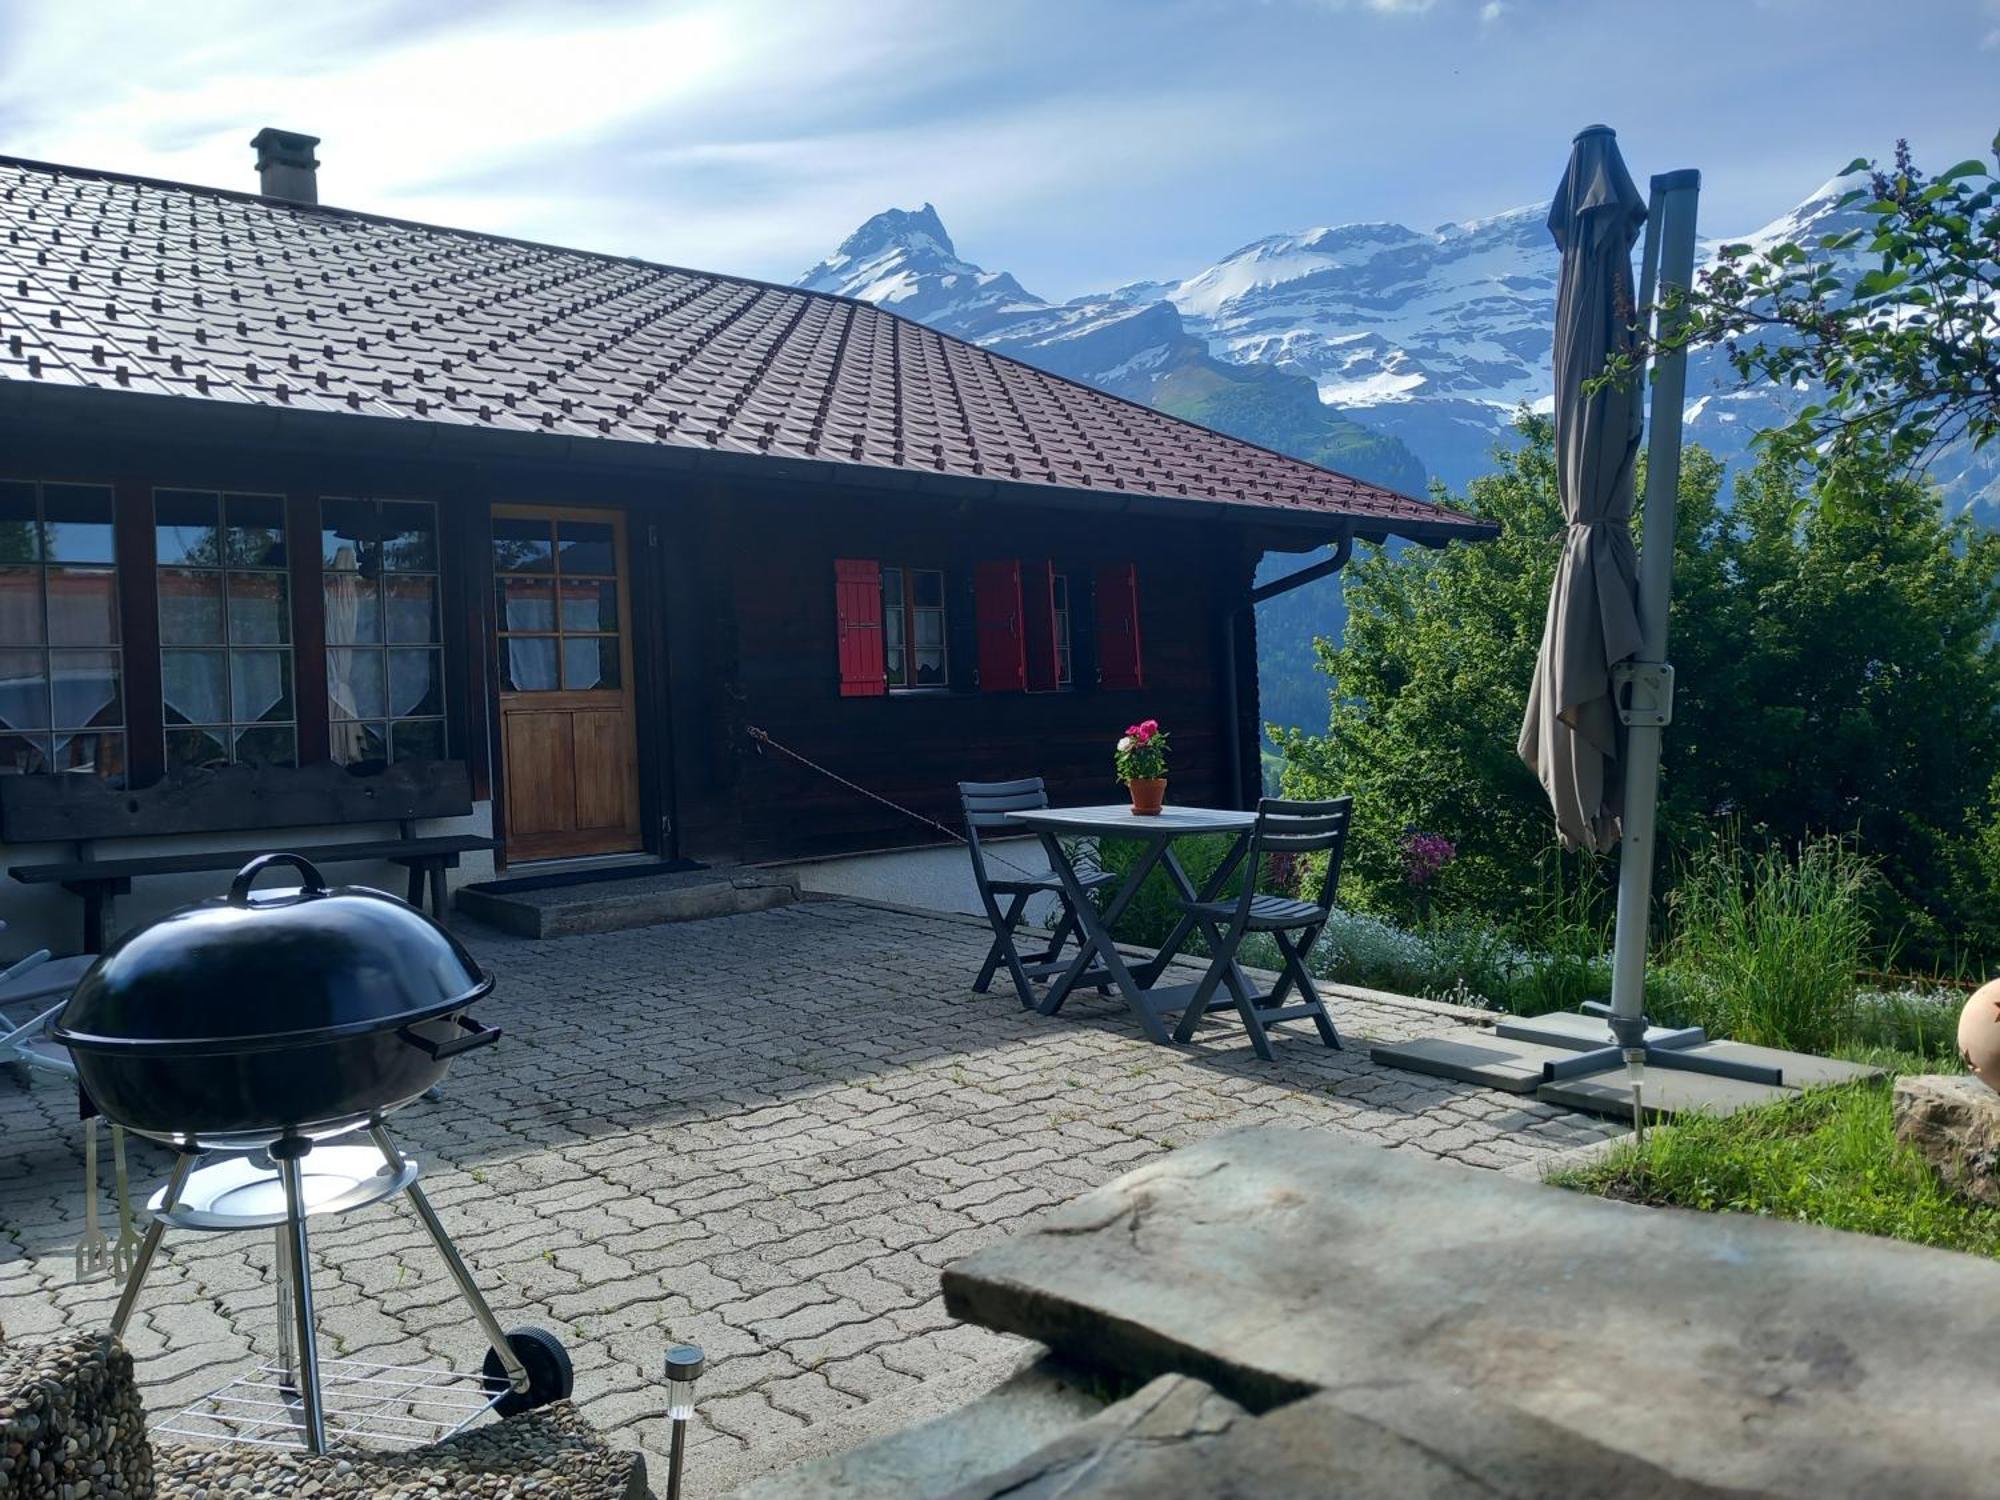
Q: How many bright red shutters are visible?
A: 4